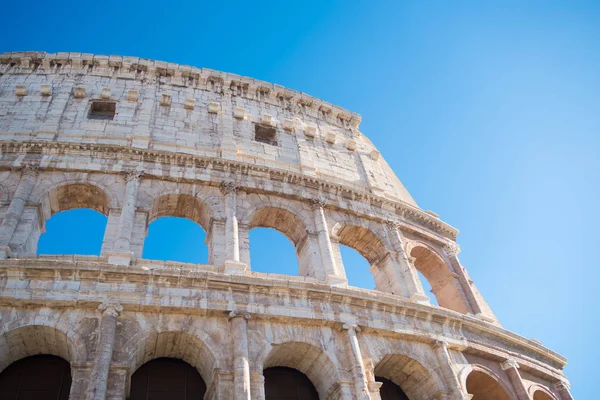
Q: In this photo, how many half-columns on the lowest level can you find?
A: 6